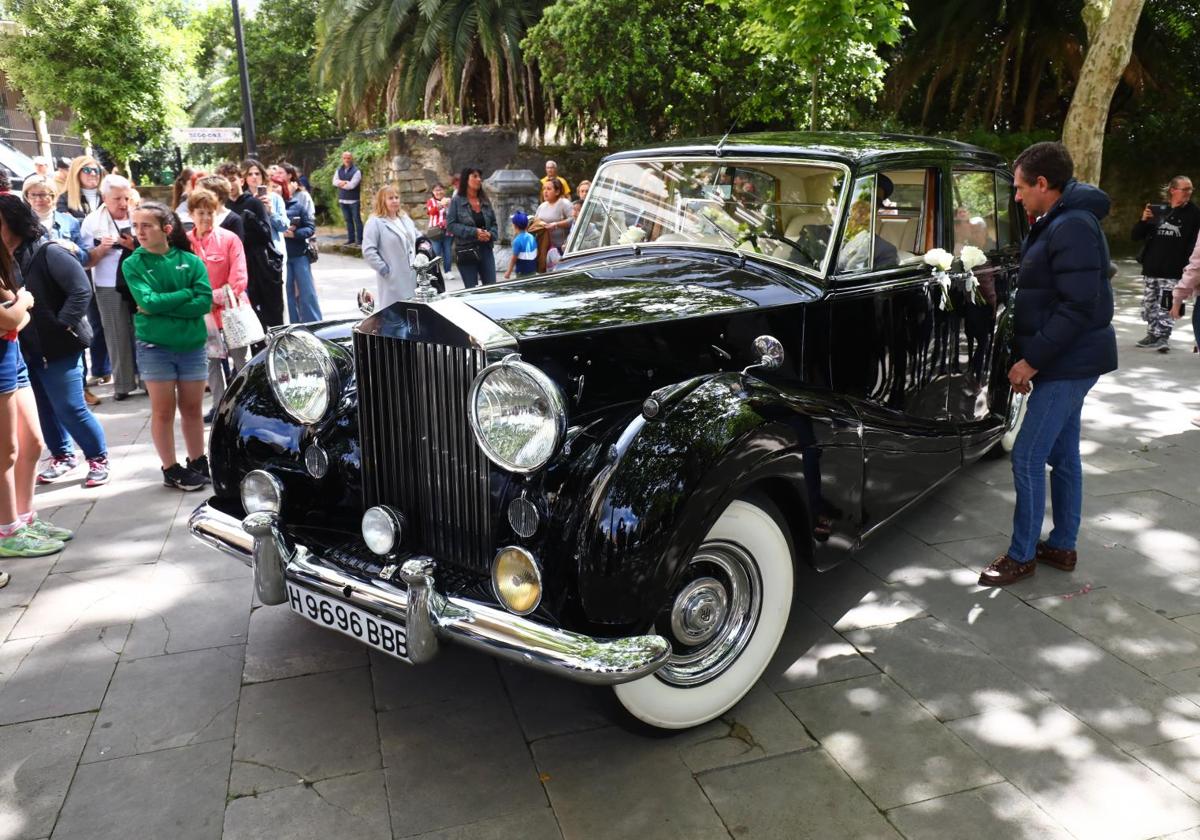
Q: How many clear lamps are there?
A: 4